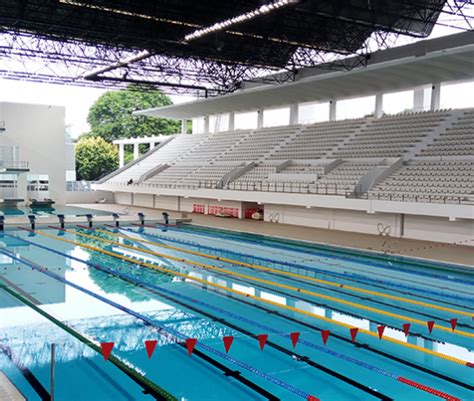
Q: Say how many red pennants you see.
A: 12